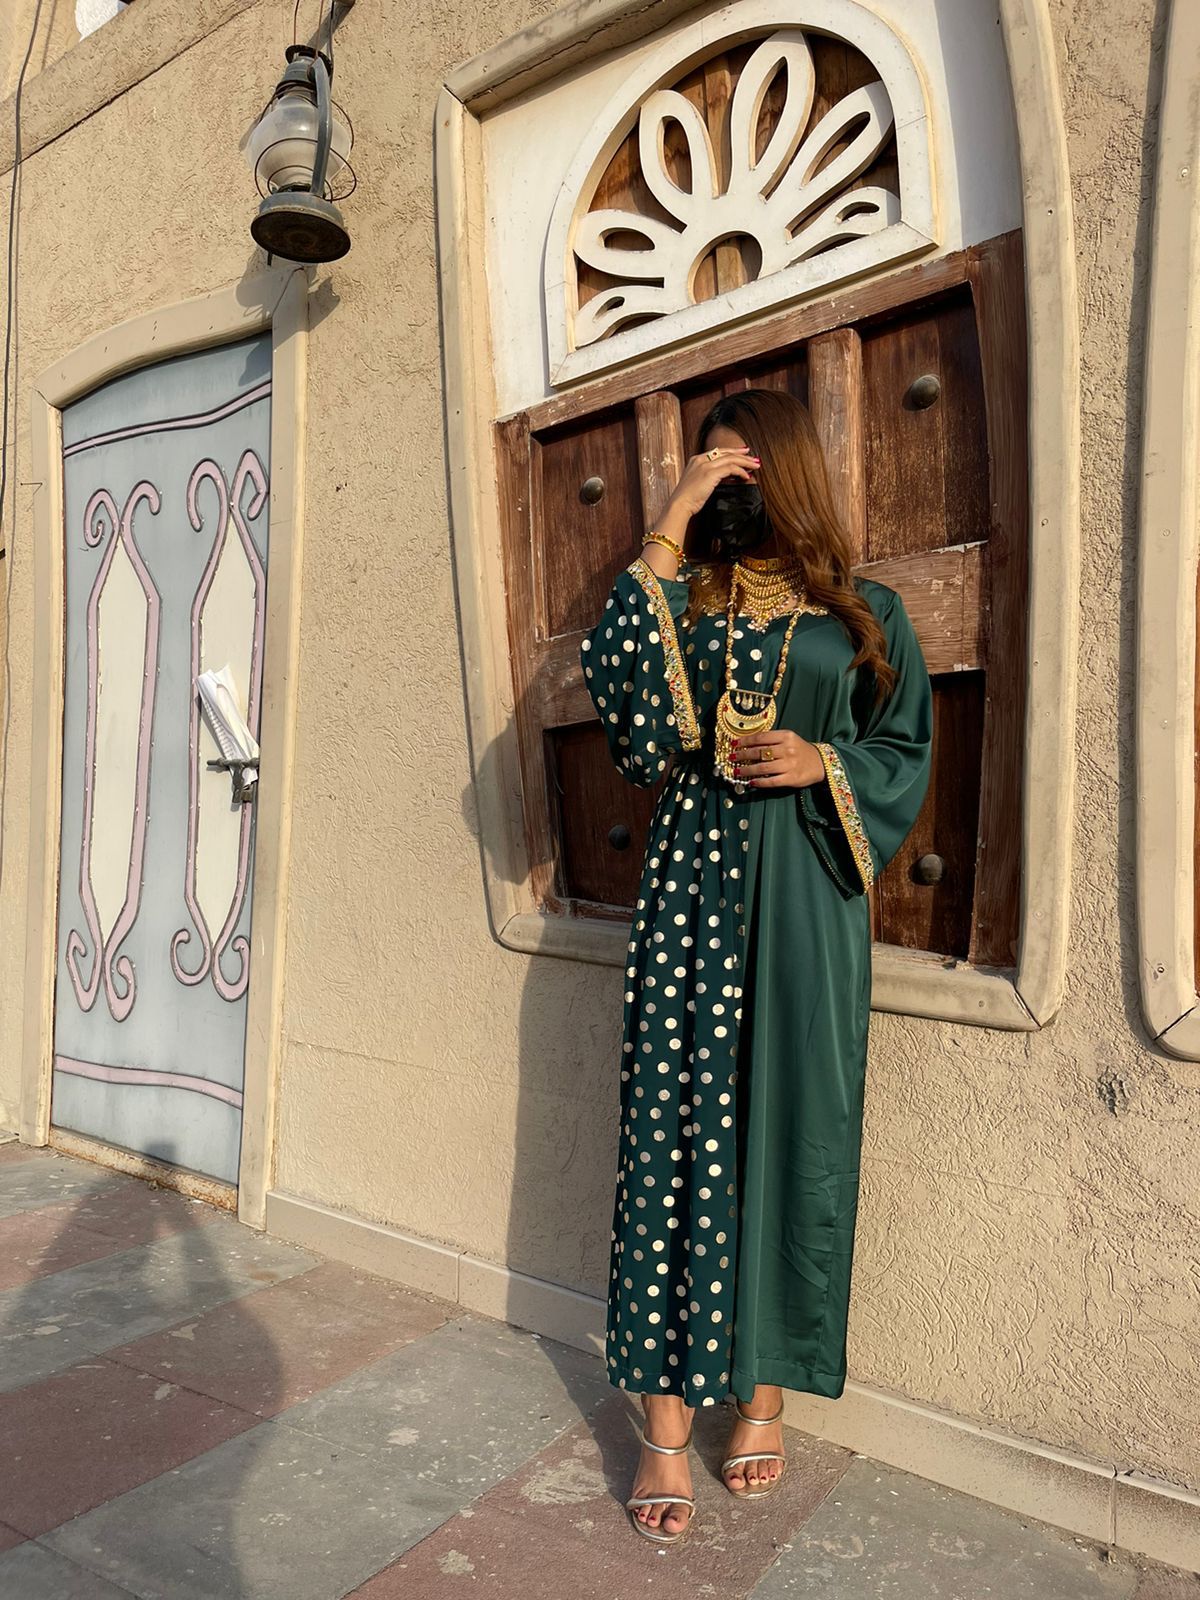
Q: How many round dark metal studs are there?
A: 4